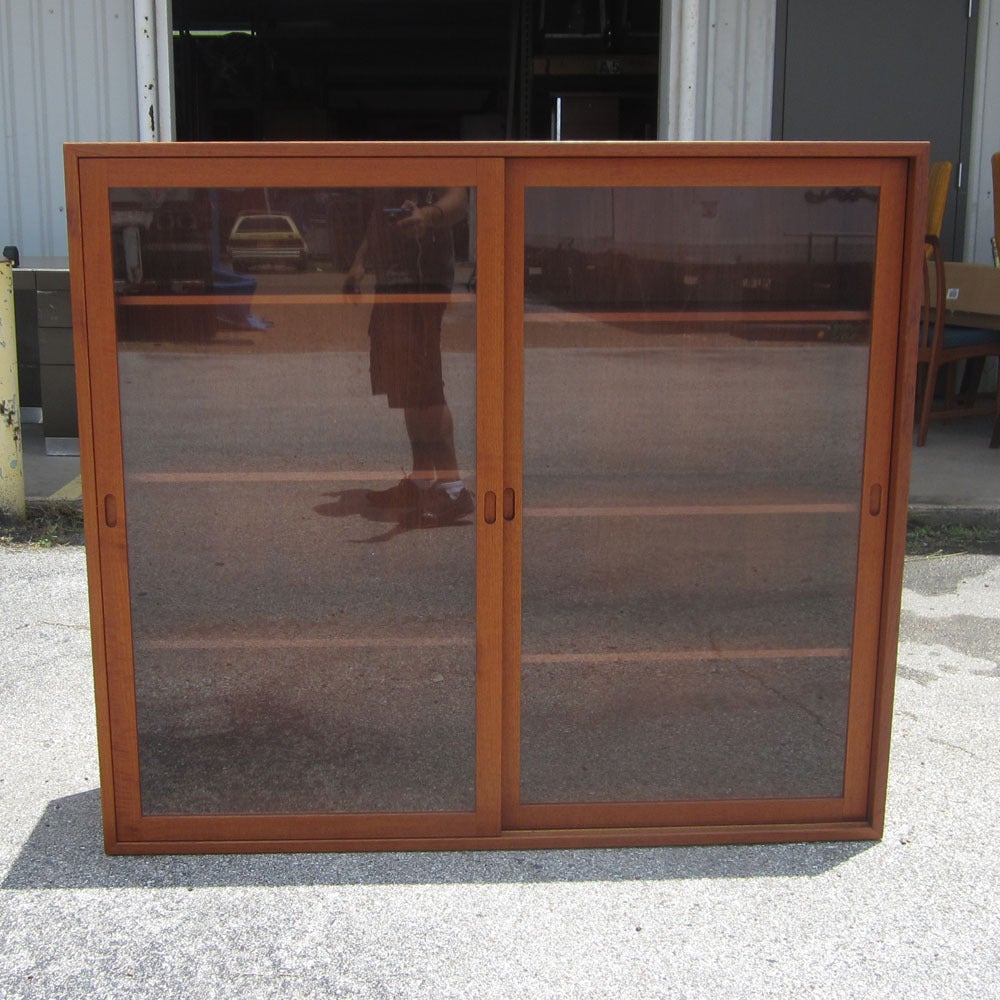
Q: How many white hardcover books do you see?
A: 0